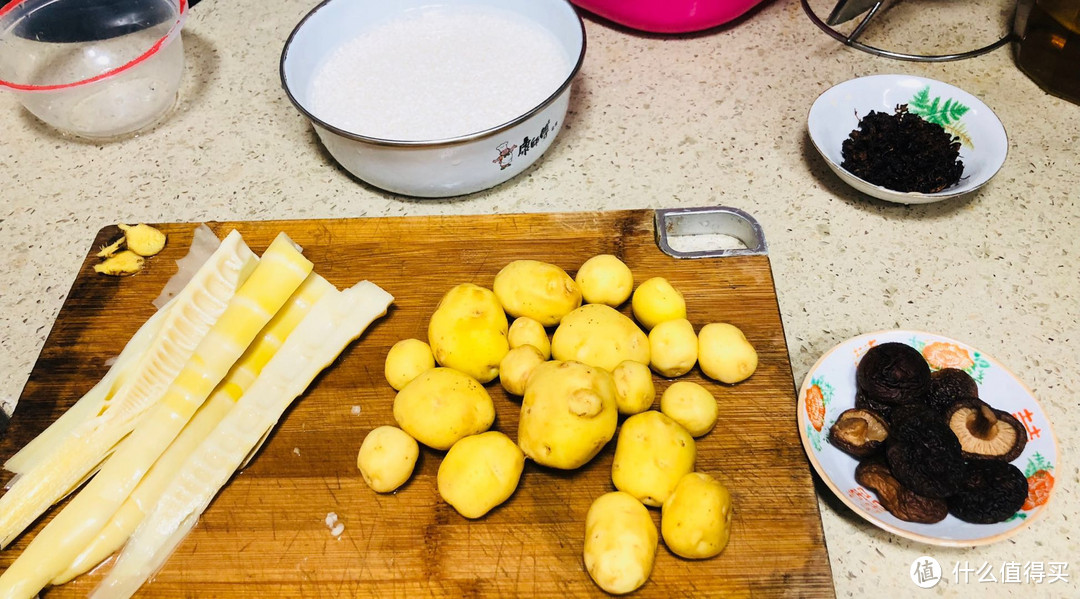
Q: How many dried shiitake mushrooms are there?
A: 8